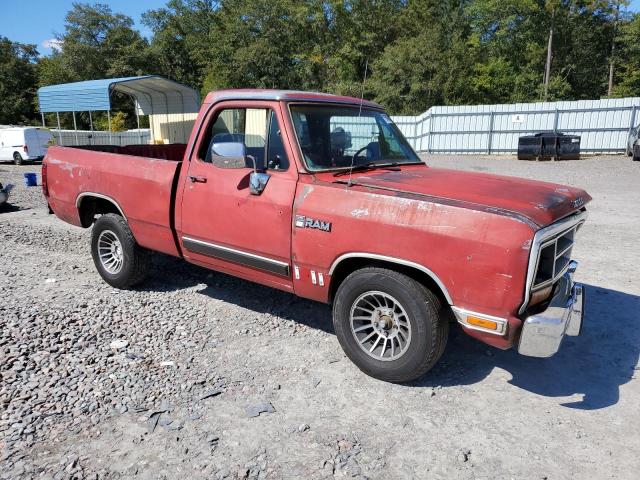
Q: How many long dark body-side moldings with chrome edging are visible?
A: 1